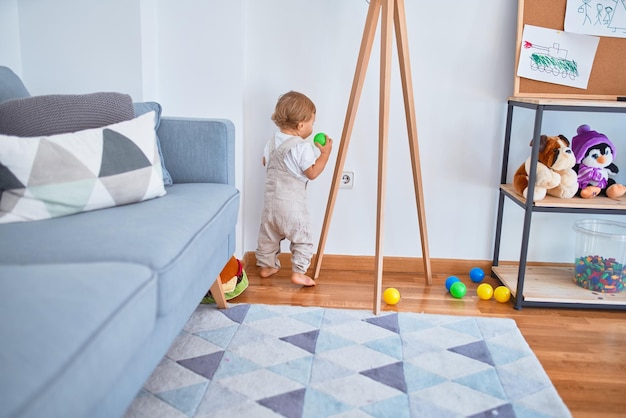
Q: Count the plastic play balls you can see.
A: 7